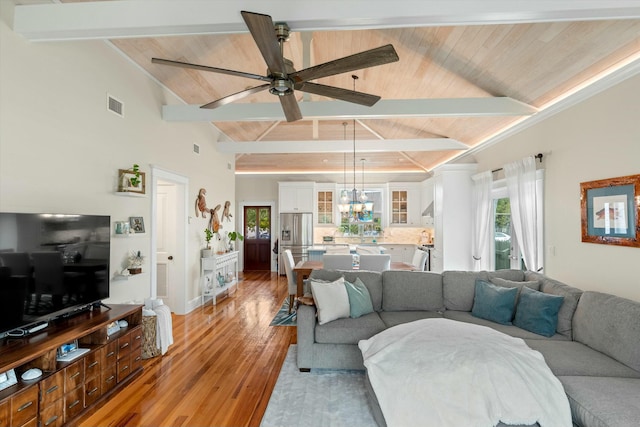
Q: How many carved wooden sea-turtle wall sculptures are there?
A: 3